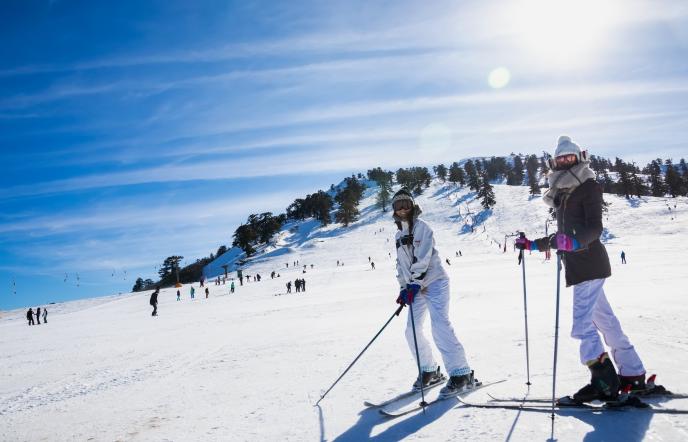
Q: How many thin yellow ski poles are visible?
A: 0